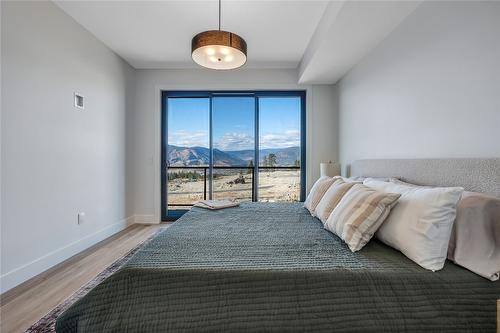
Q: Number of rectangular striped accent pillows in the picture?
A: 3